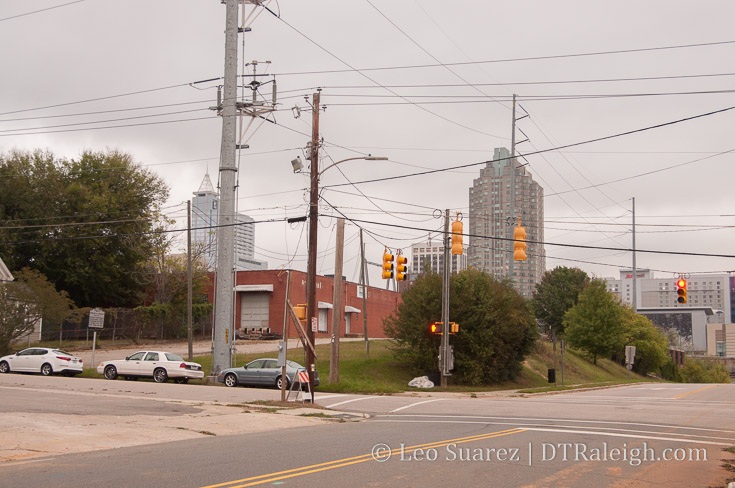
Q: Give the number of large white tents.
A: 0